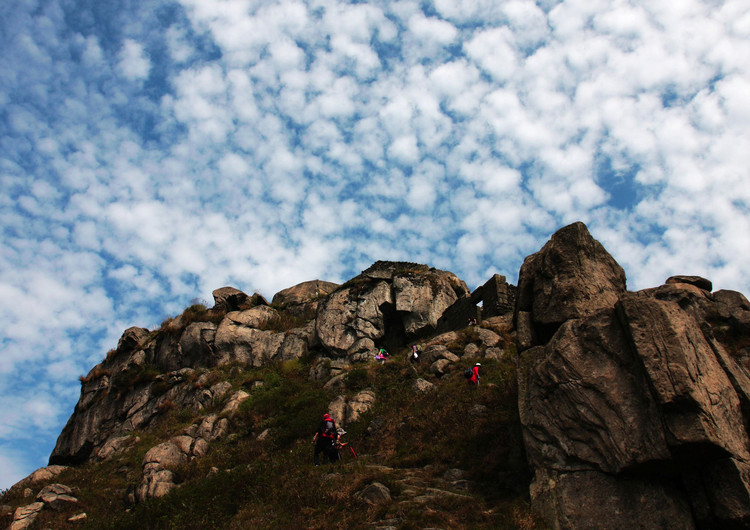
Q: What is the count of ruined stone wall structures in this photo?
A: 1